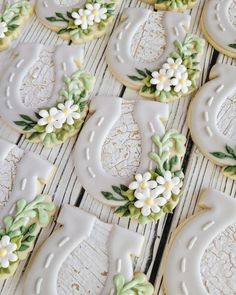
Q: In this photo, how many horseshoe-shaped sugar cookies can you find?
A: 11